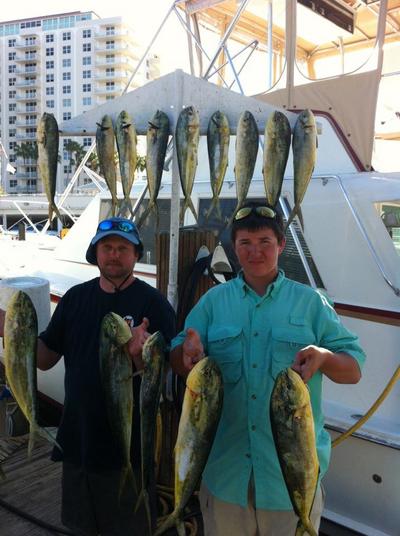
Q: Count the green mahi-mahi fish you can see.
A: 14